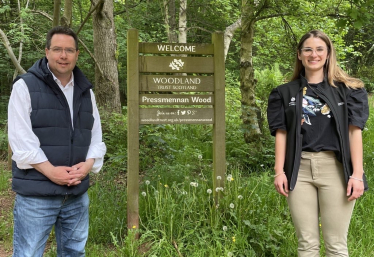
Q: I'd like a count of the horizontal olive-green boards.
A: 5